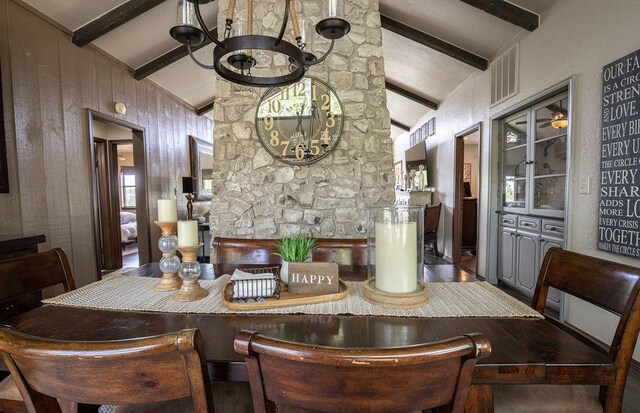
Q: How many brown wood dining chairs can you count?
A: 6